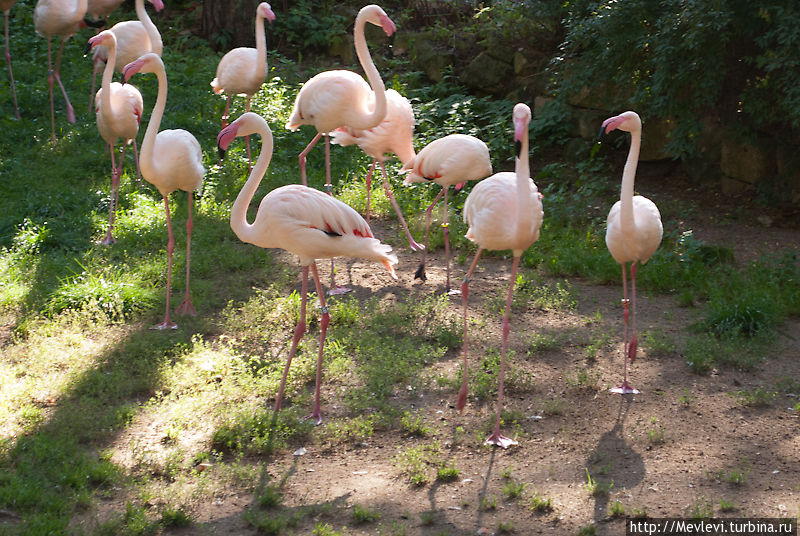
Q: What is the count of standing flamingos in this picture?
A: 13